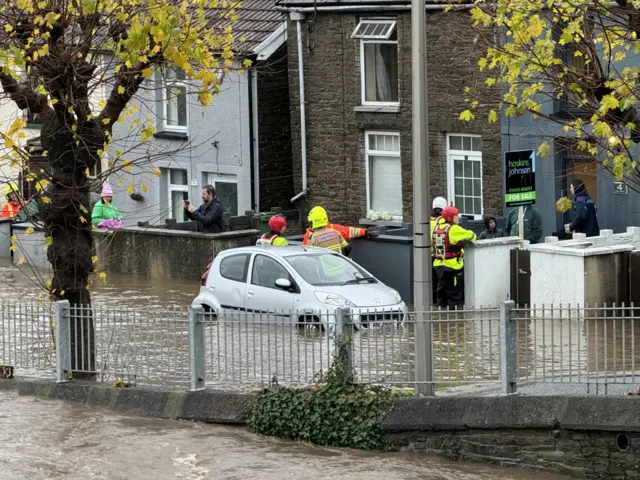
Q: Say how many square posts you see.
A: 4